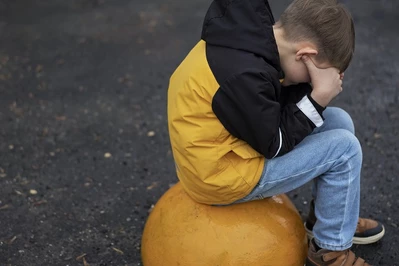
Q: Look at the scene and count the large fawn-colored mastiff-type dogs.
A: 0